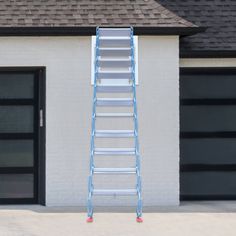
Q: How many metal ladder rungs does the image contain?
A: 12